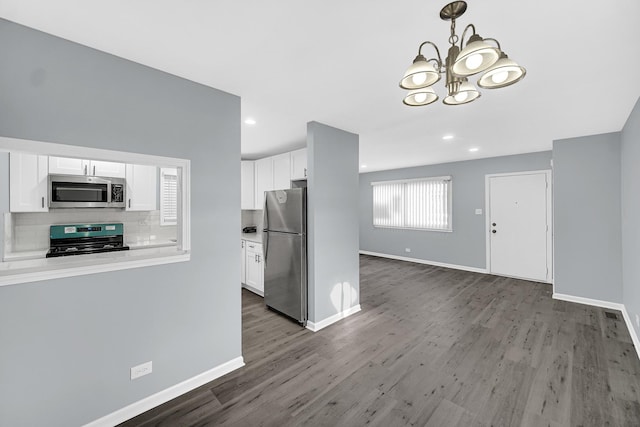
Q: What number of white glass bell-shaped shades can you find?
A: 5